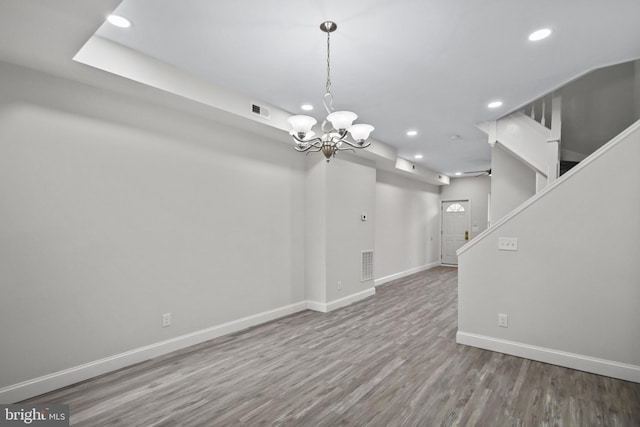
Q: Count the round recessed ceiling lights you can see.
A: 7